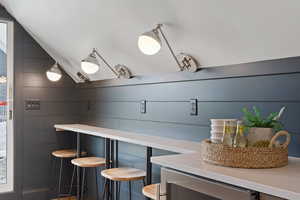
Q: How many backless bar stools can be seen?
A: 4